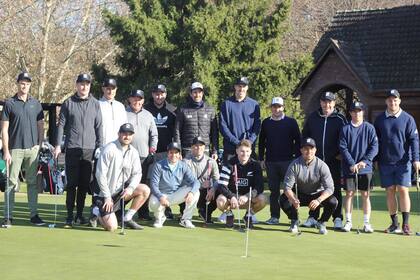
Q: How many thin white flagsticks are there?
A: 1